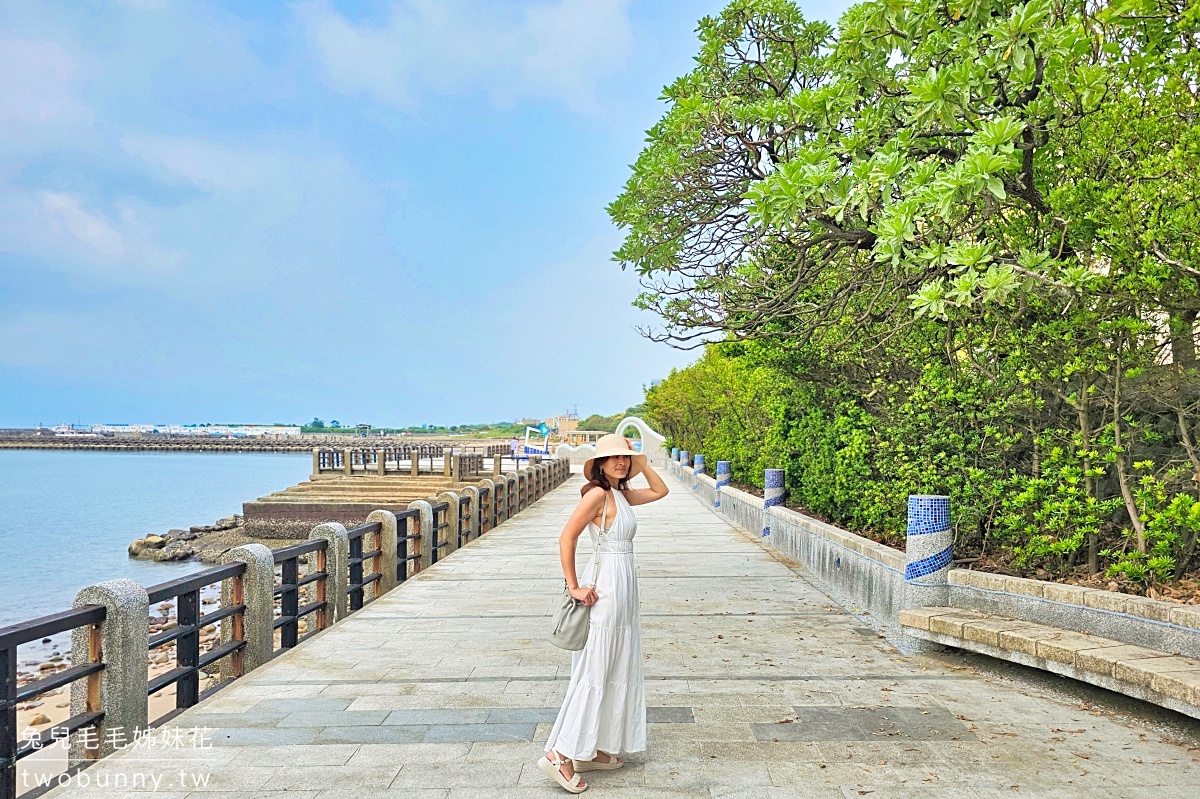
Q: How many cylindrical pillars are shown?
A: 6